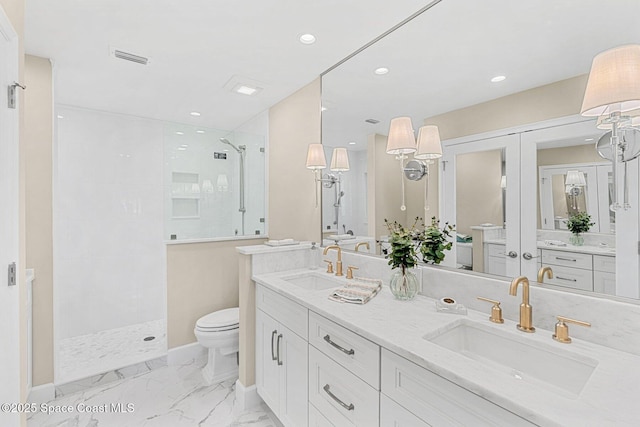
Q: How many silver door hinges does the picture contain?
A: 2